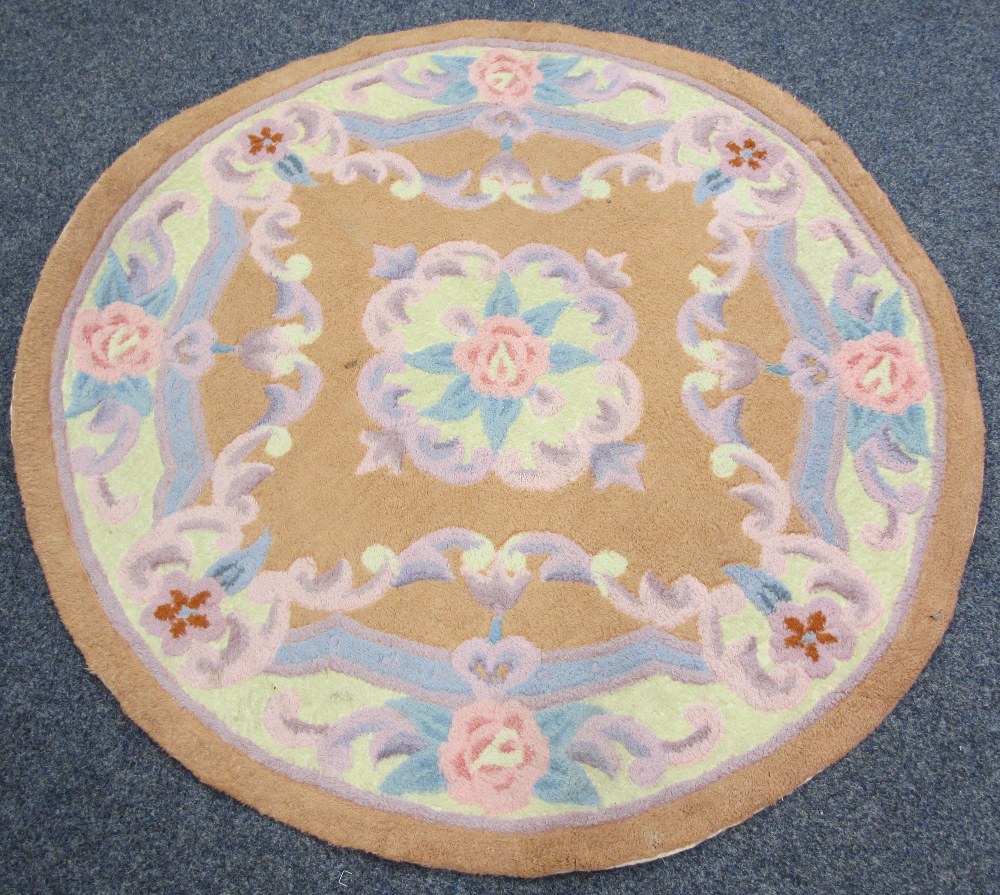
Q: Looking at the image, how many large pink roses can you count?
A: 5